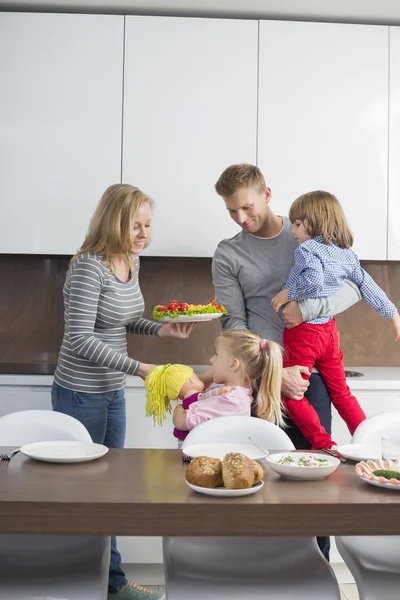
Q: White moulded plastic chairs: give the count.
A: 3